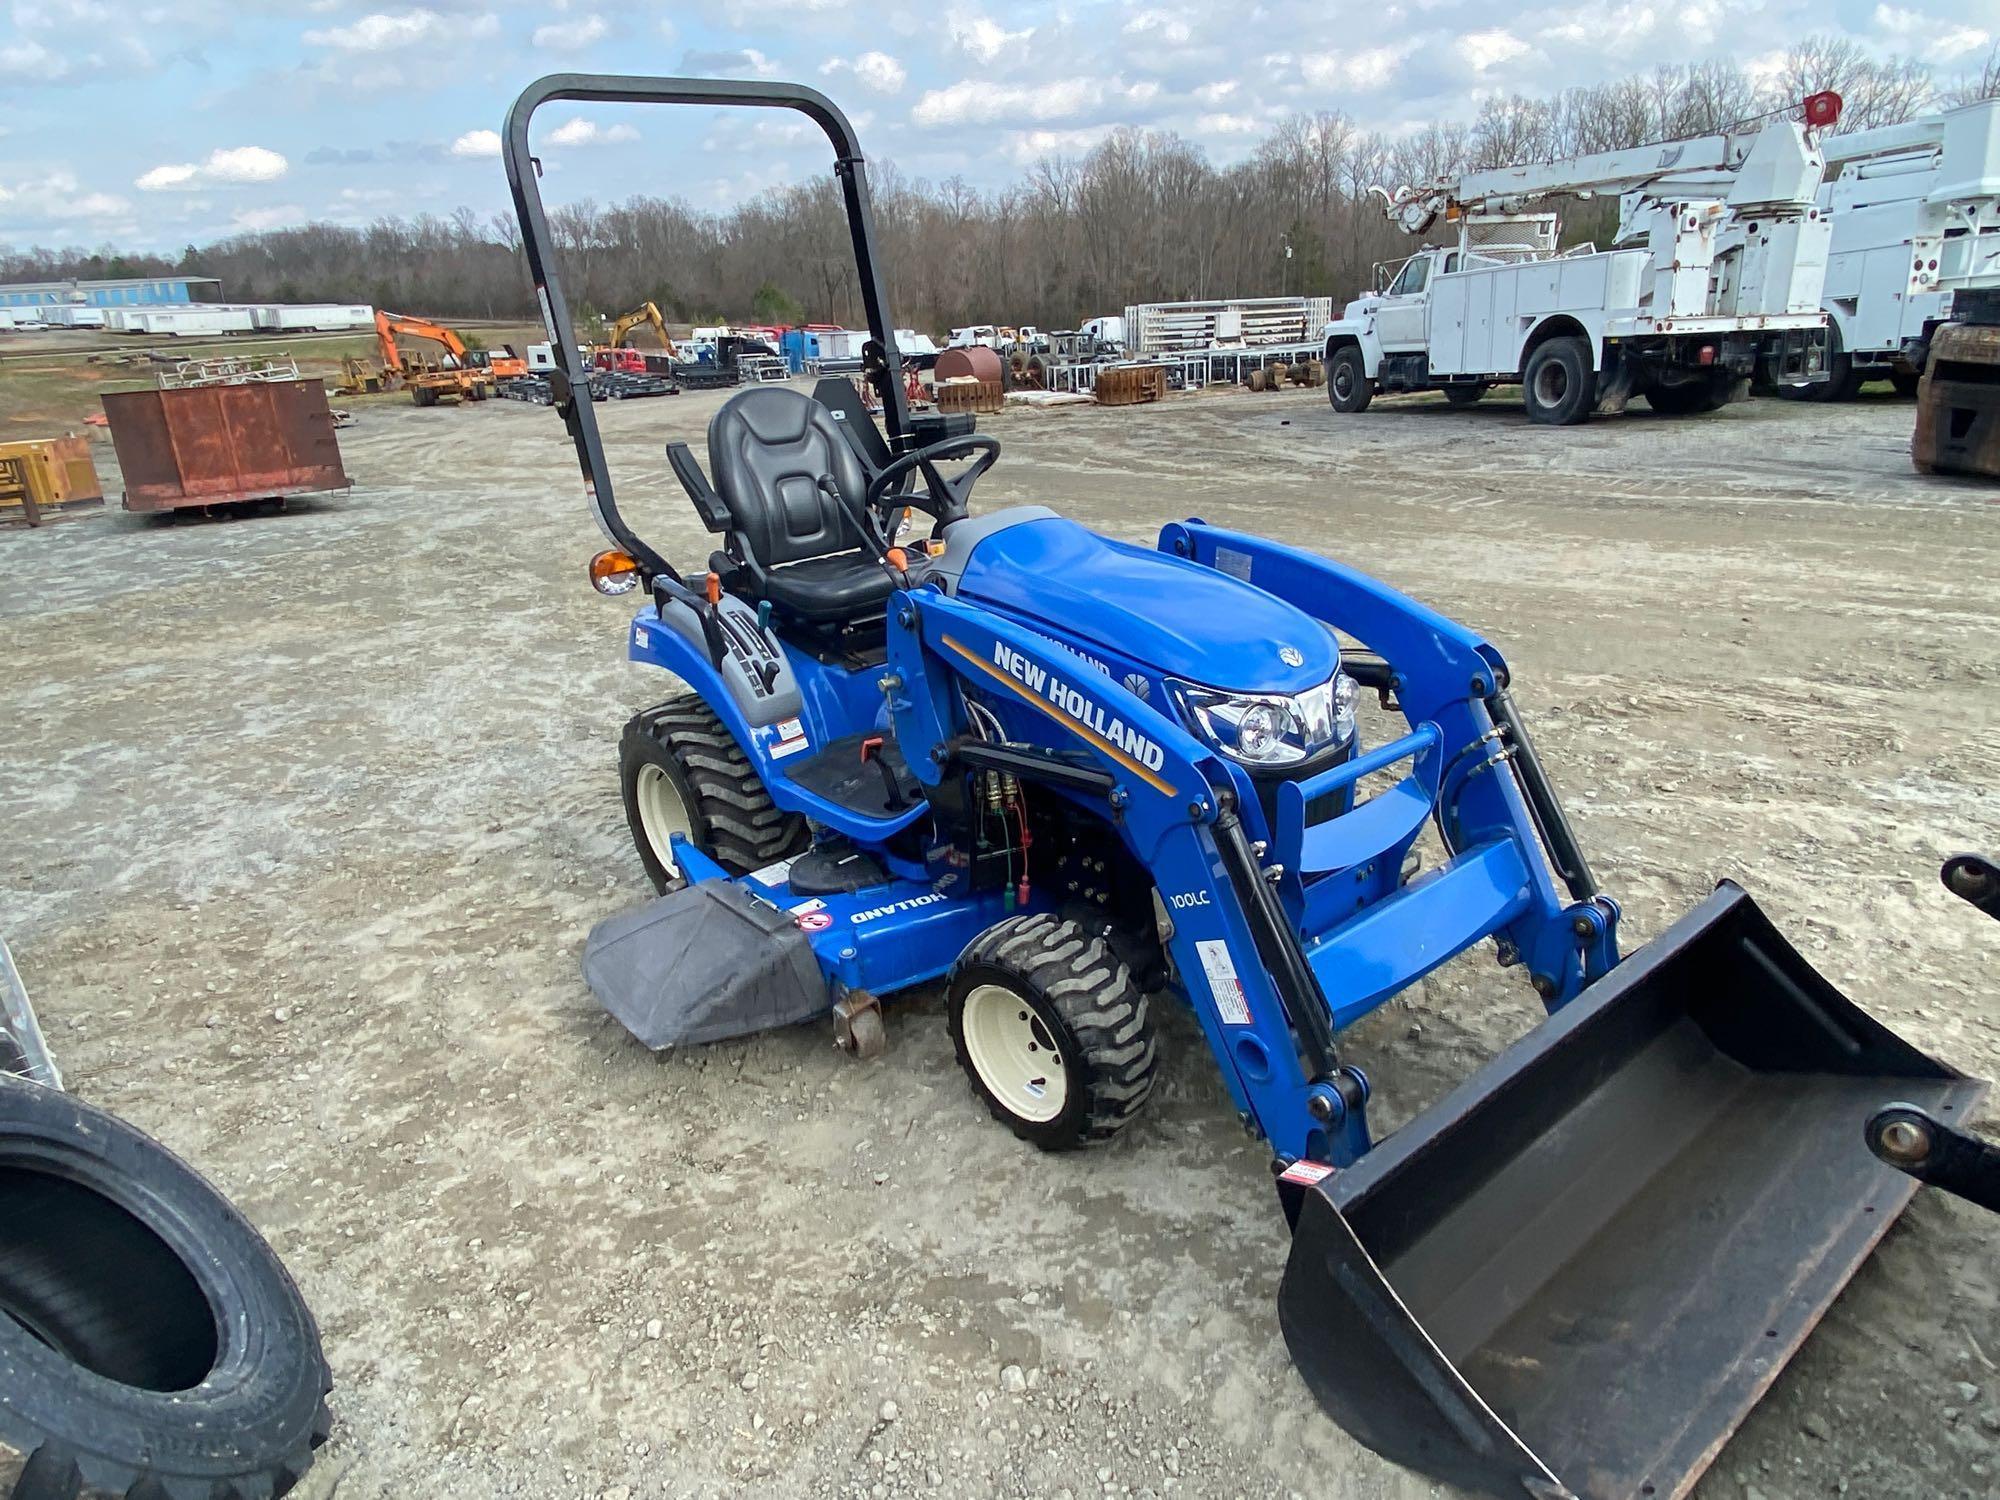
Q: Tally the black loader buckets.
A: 1